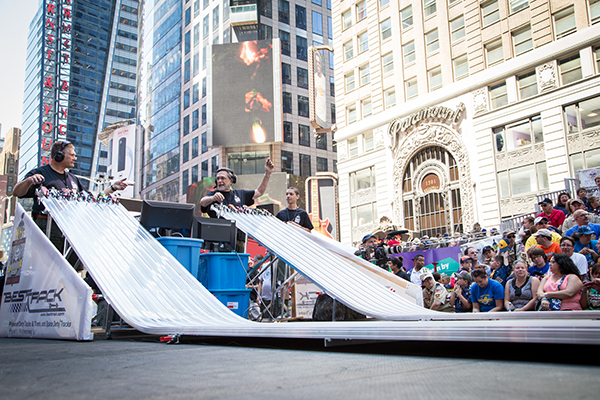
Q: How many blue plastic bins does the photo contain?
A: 3